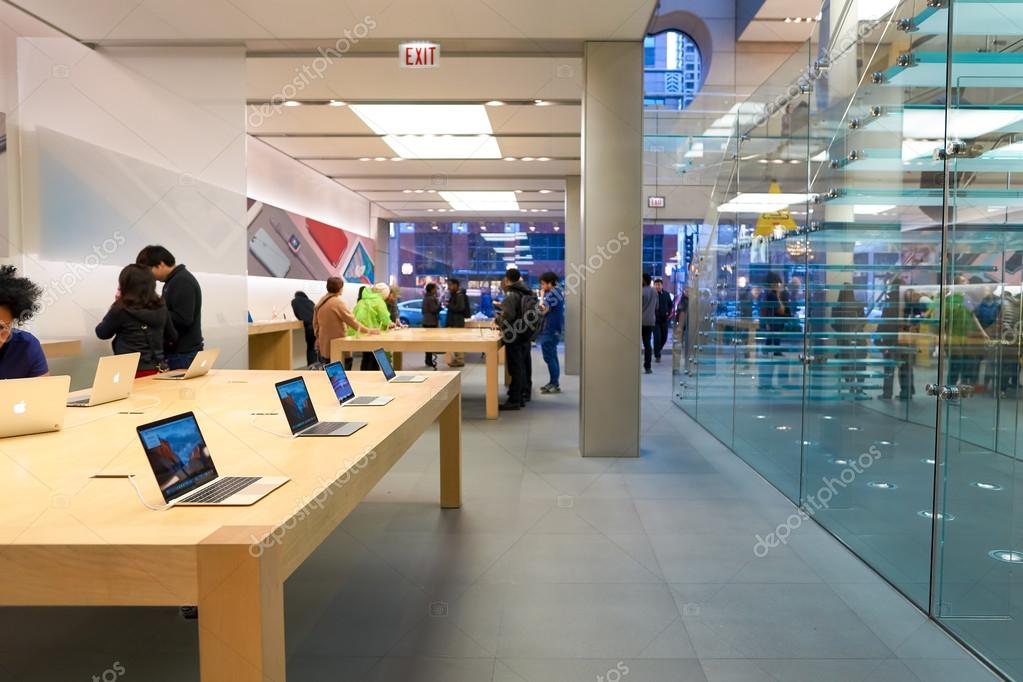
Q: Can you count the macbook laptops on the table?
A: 7